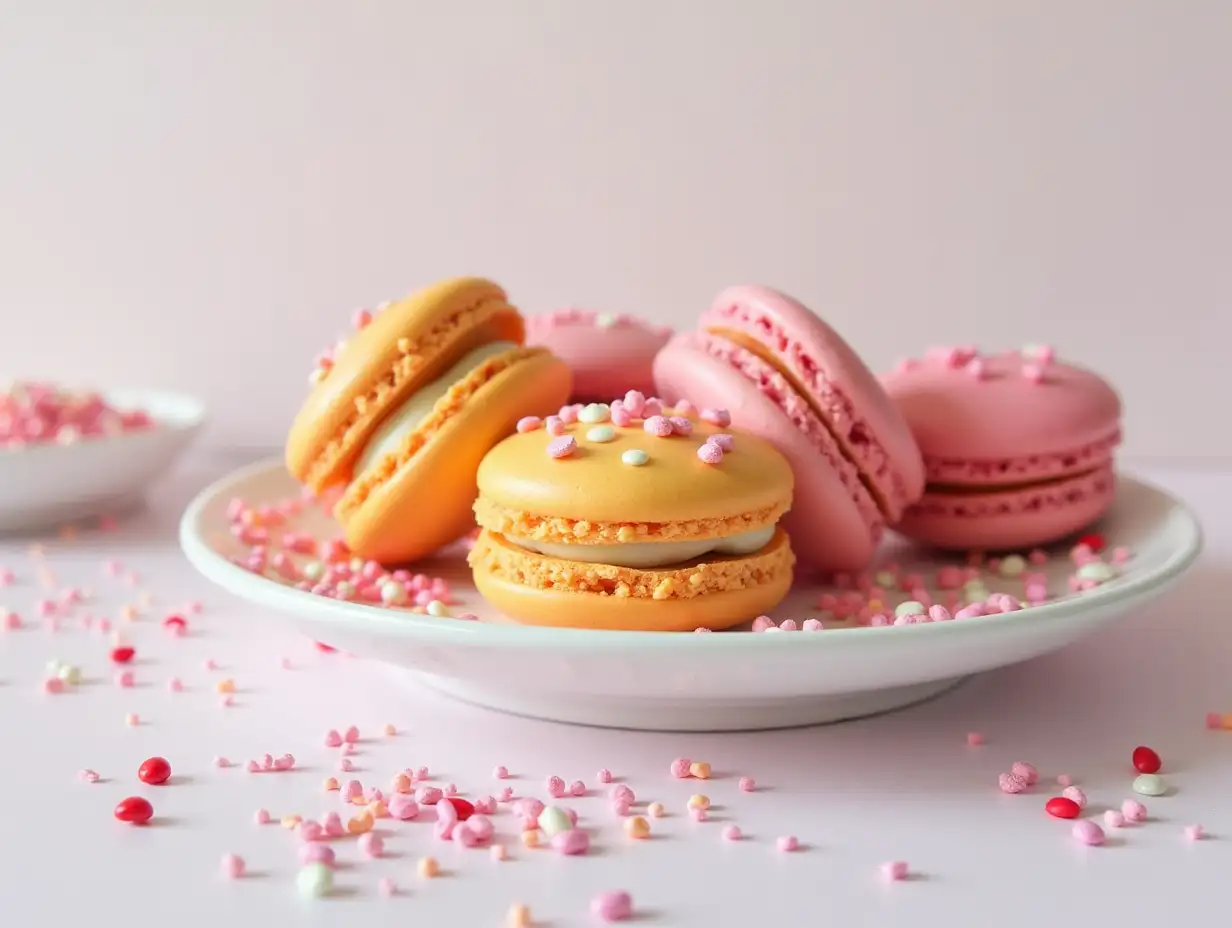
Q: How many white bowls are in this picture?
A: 1